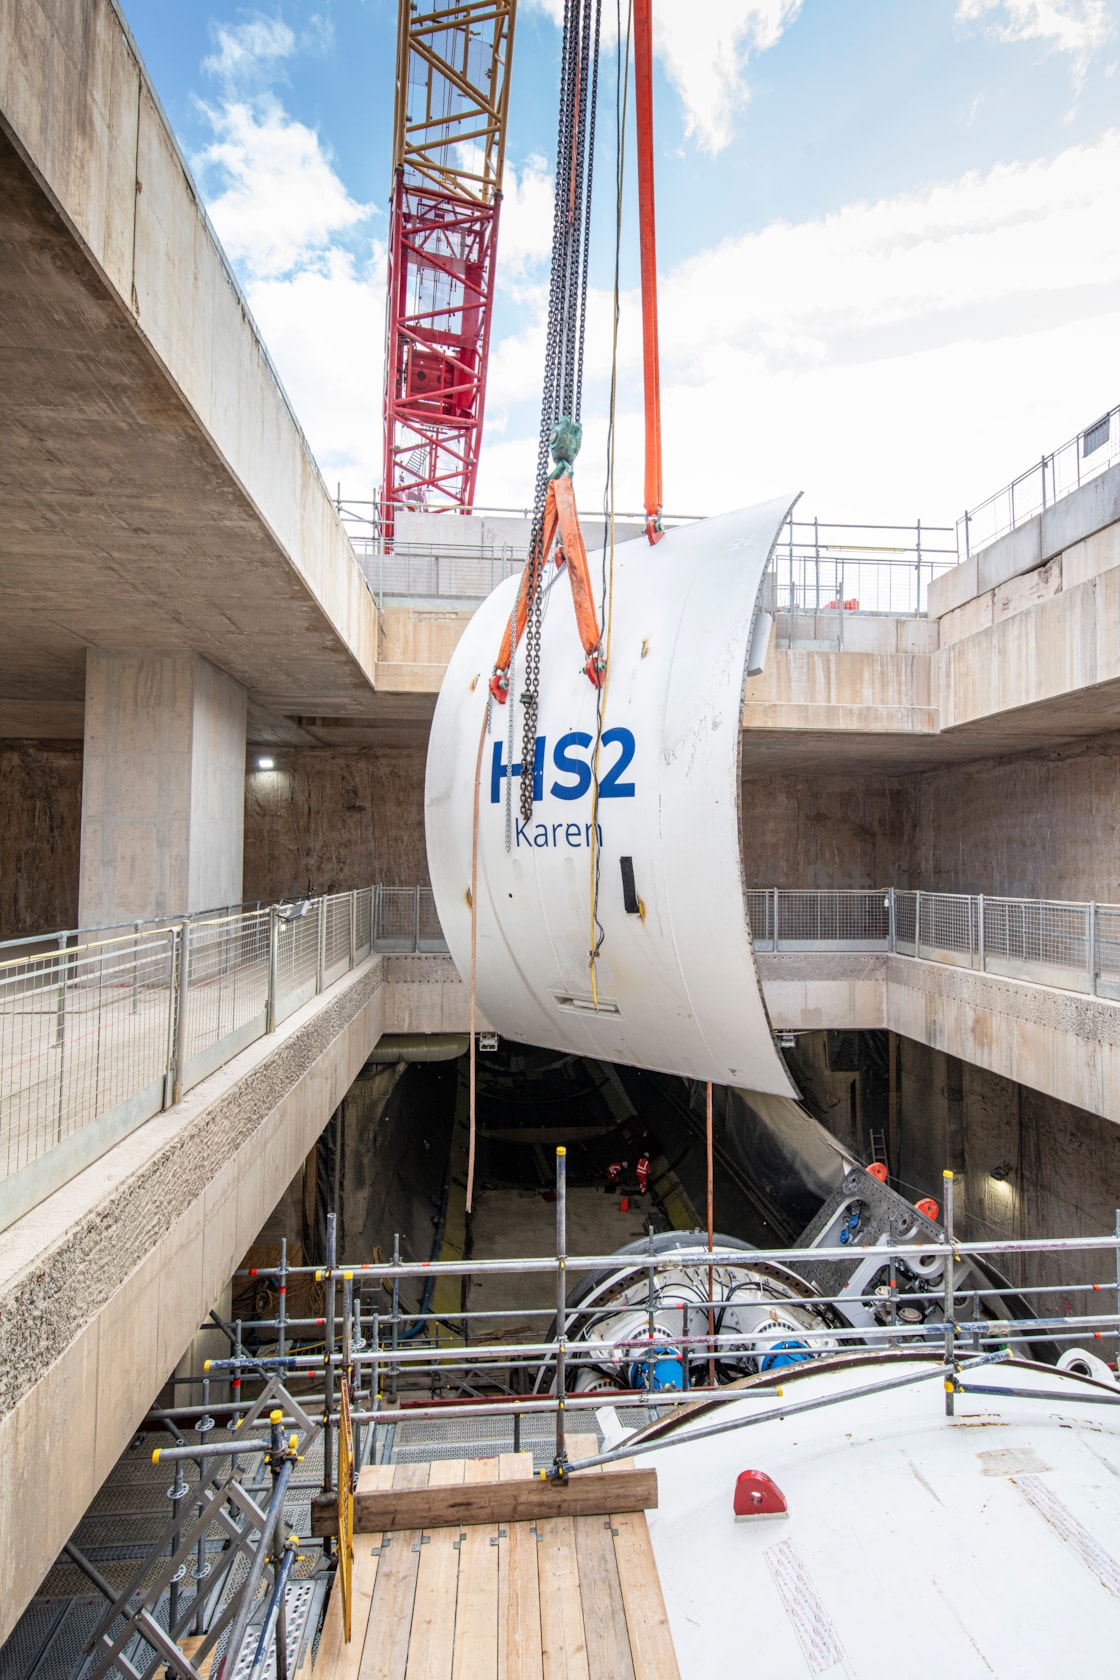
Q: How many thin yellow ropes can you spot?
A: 1